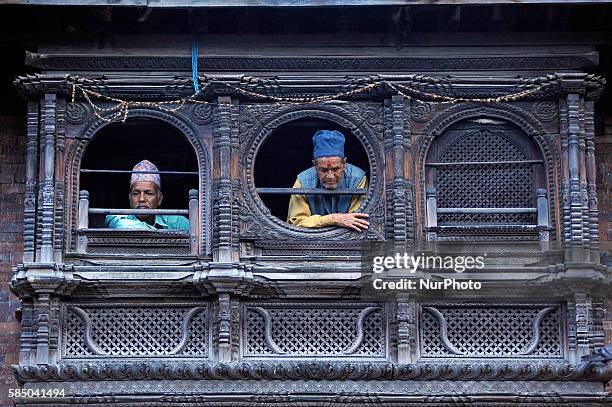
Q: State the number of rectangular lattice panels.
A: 3